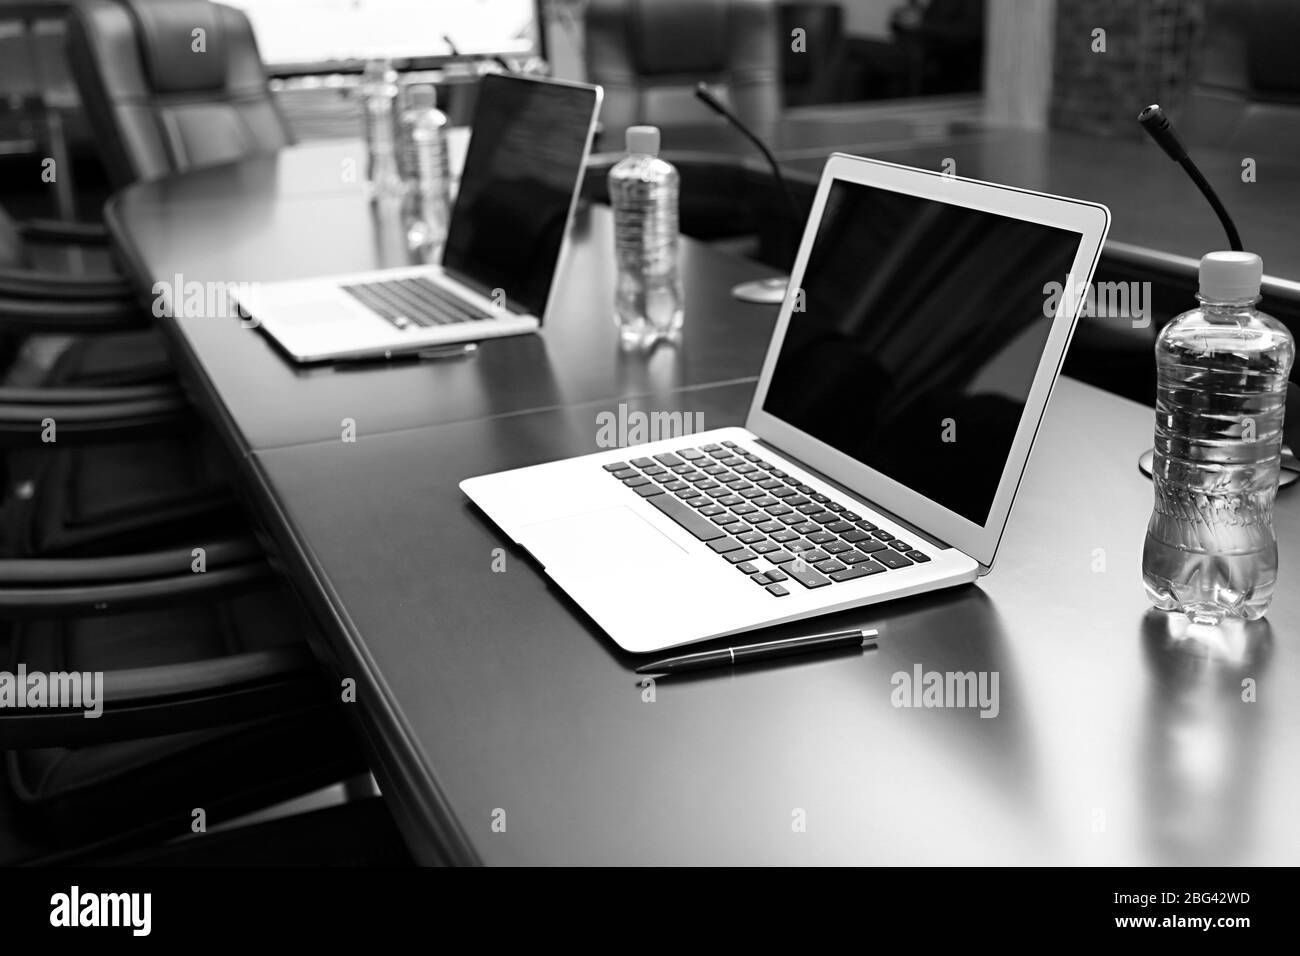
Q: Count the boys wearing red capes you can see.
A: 0